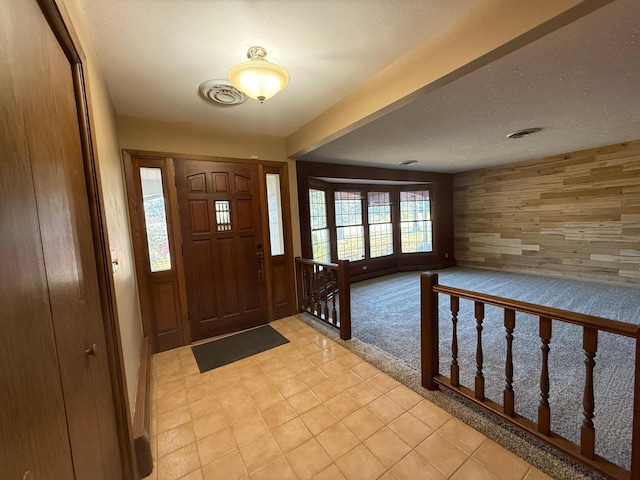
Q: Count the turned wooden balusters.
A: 10